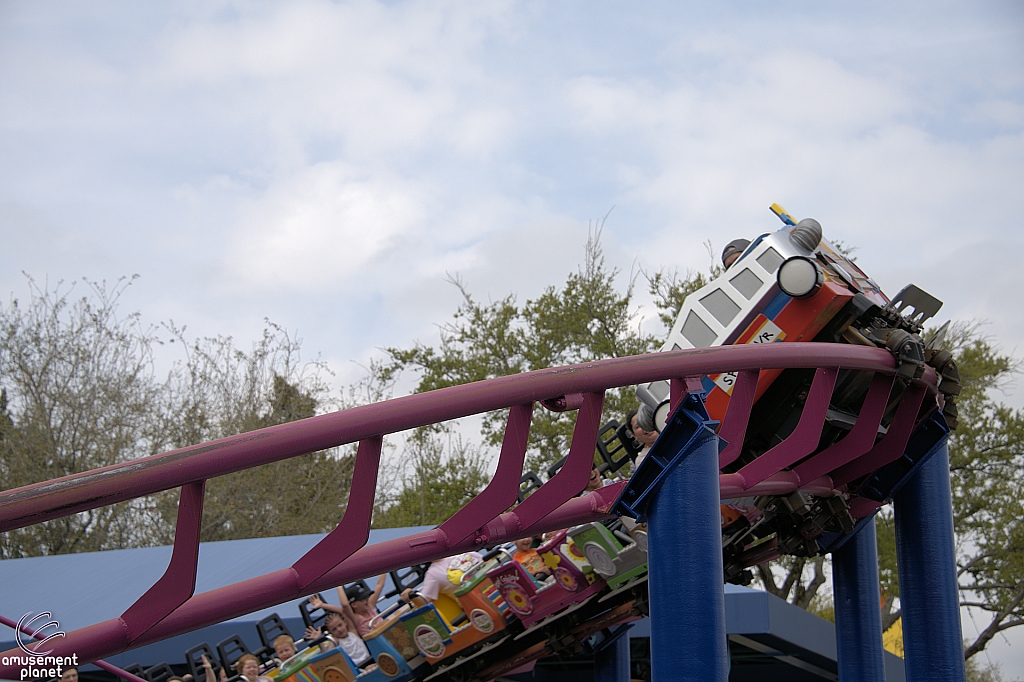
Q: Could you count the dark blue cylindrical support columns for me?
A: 4